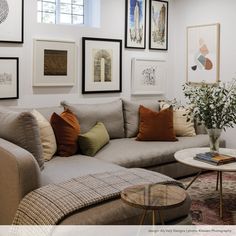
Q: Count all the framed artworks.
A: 8